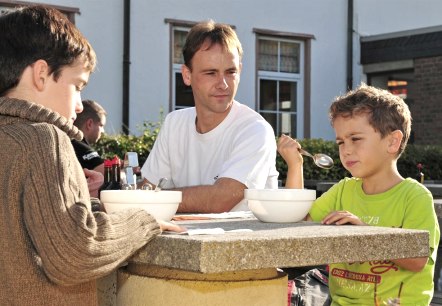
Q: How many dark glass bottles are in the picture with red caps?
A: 2